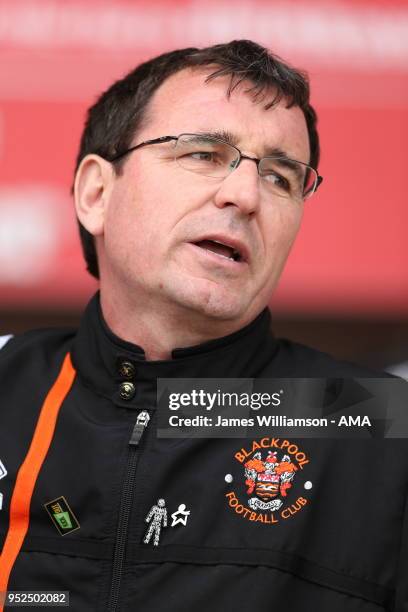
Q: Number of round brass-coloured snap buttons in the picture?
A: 2